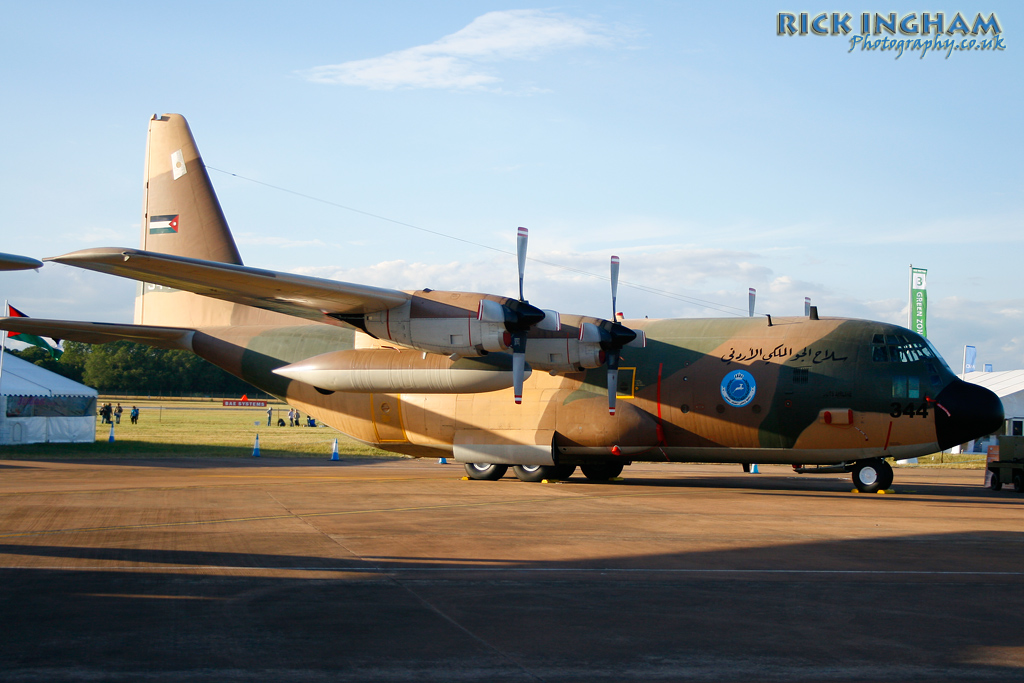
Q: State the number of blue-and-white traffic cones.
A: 5